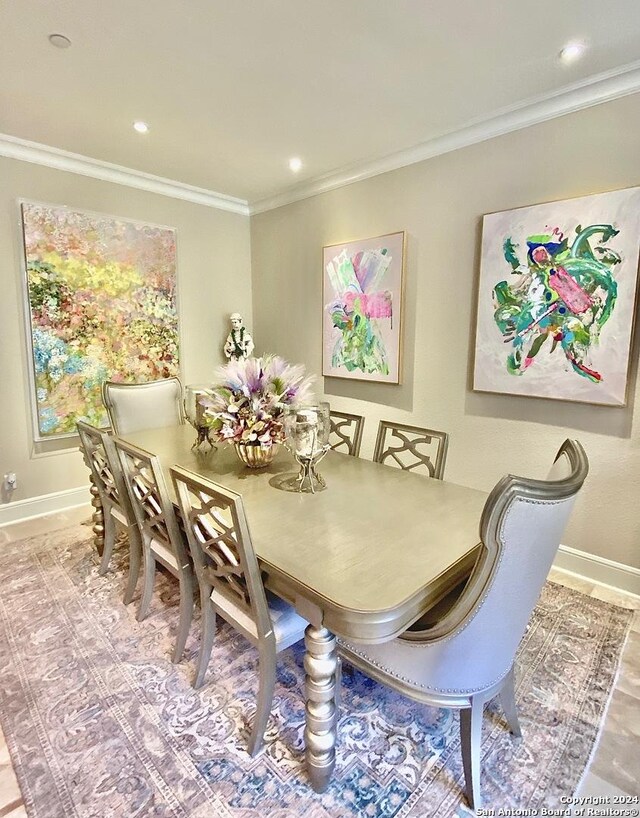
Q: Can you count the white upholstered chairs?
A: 2